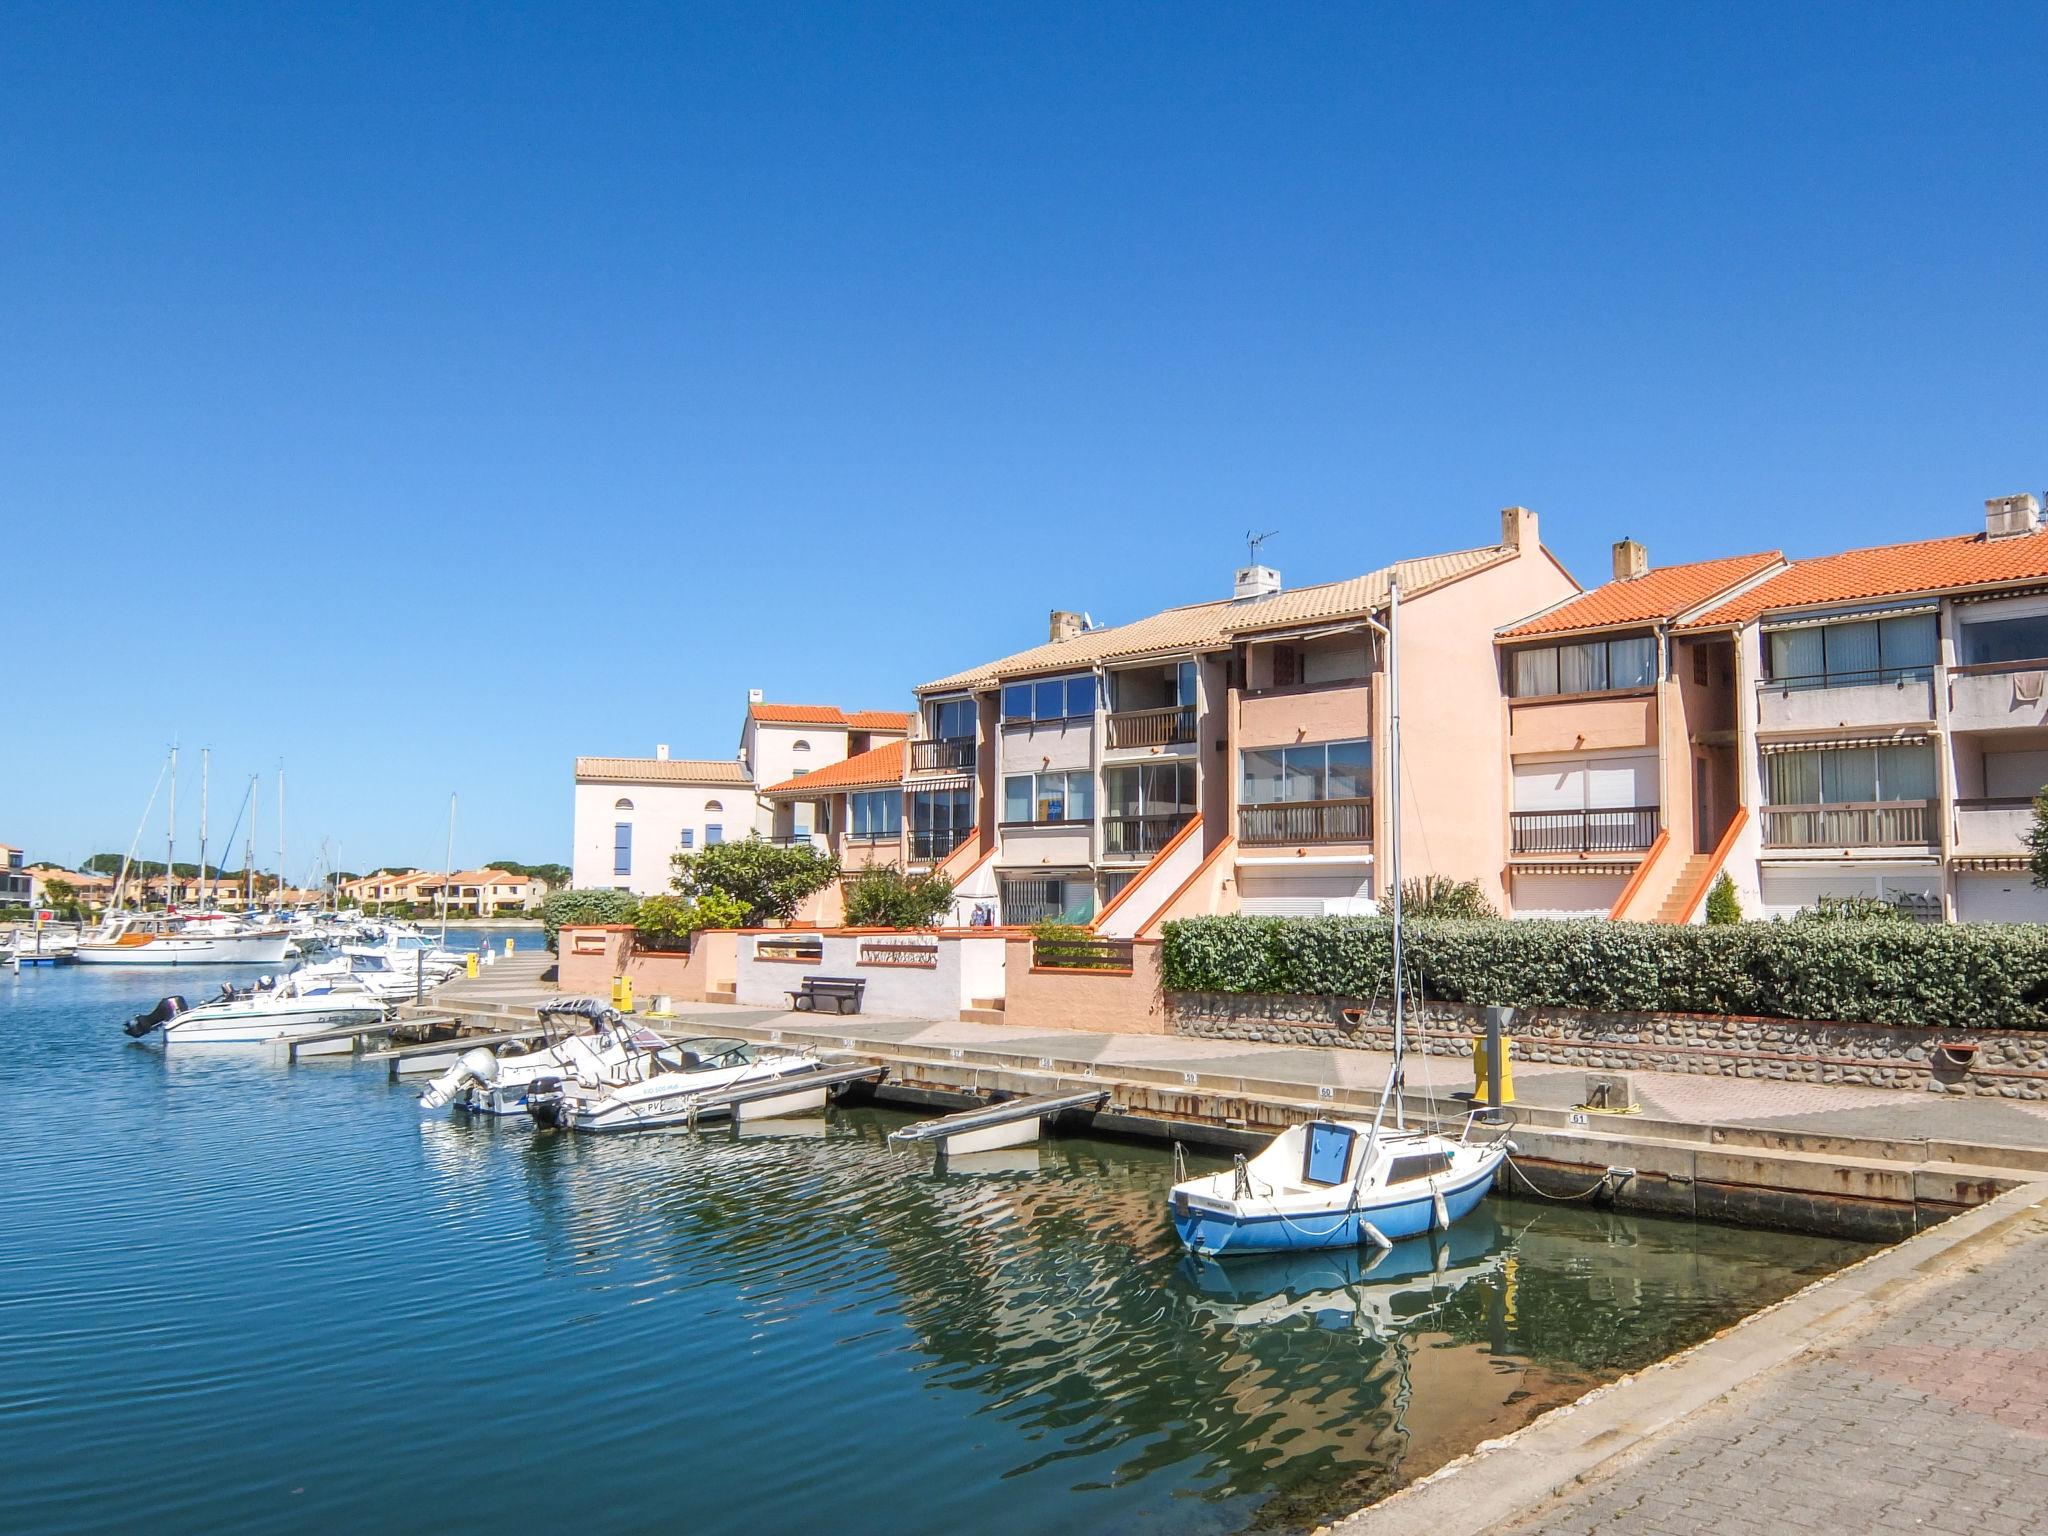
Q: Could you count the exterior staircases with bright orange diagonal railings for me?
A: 3